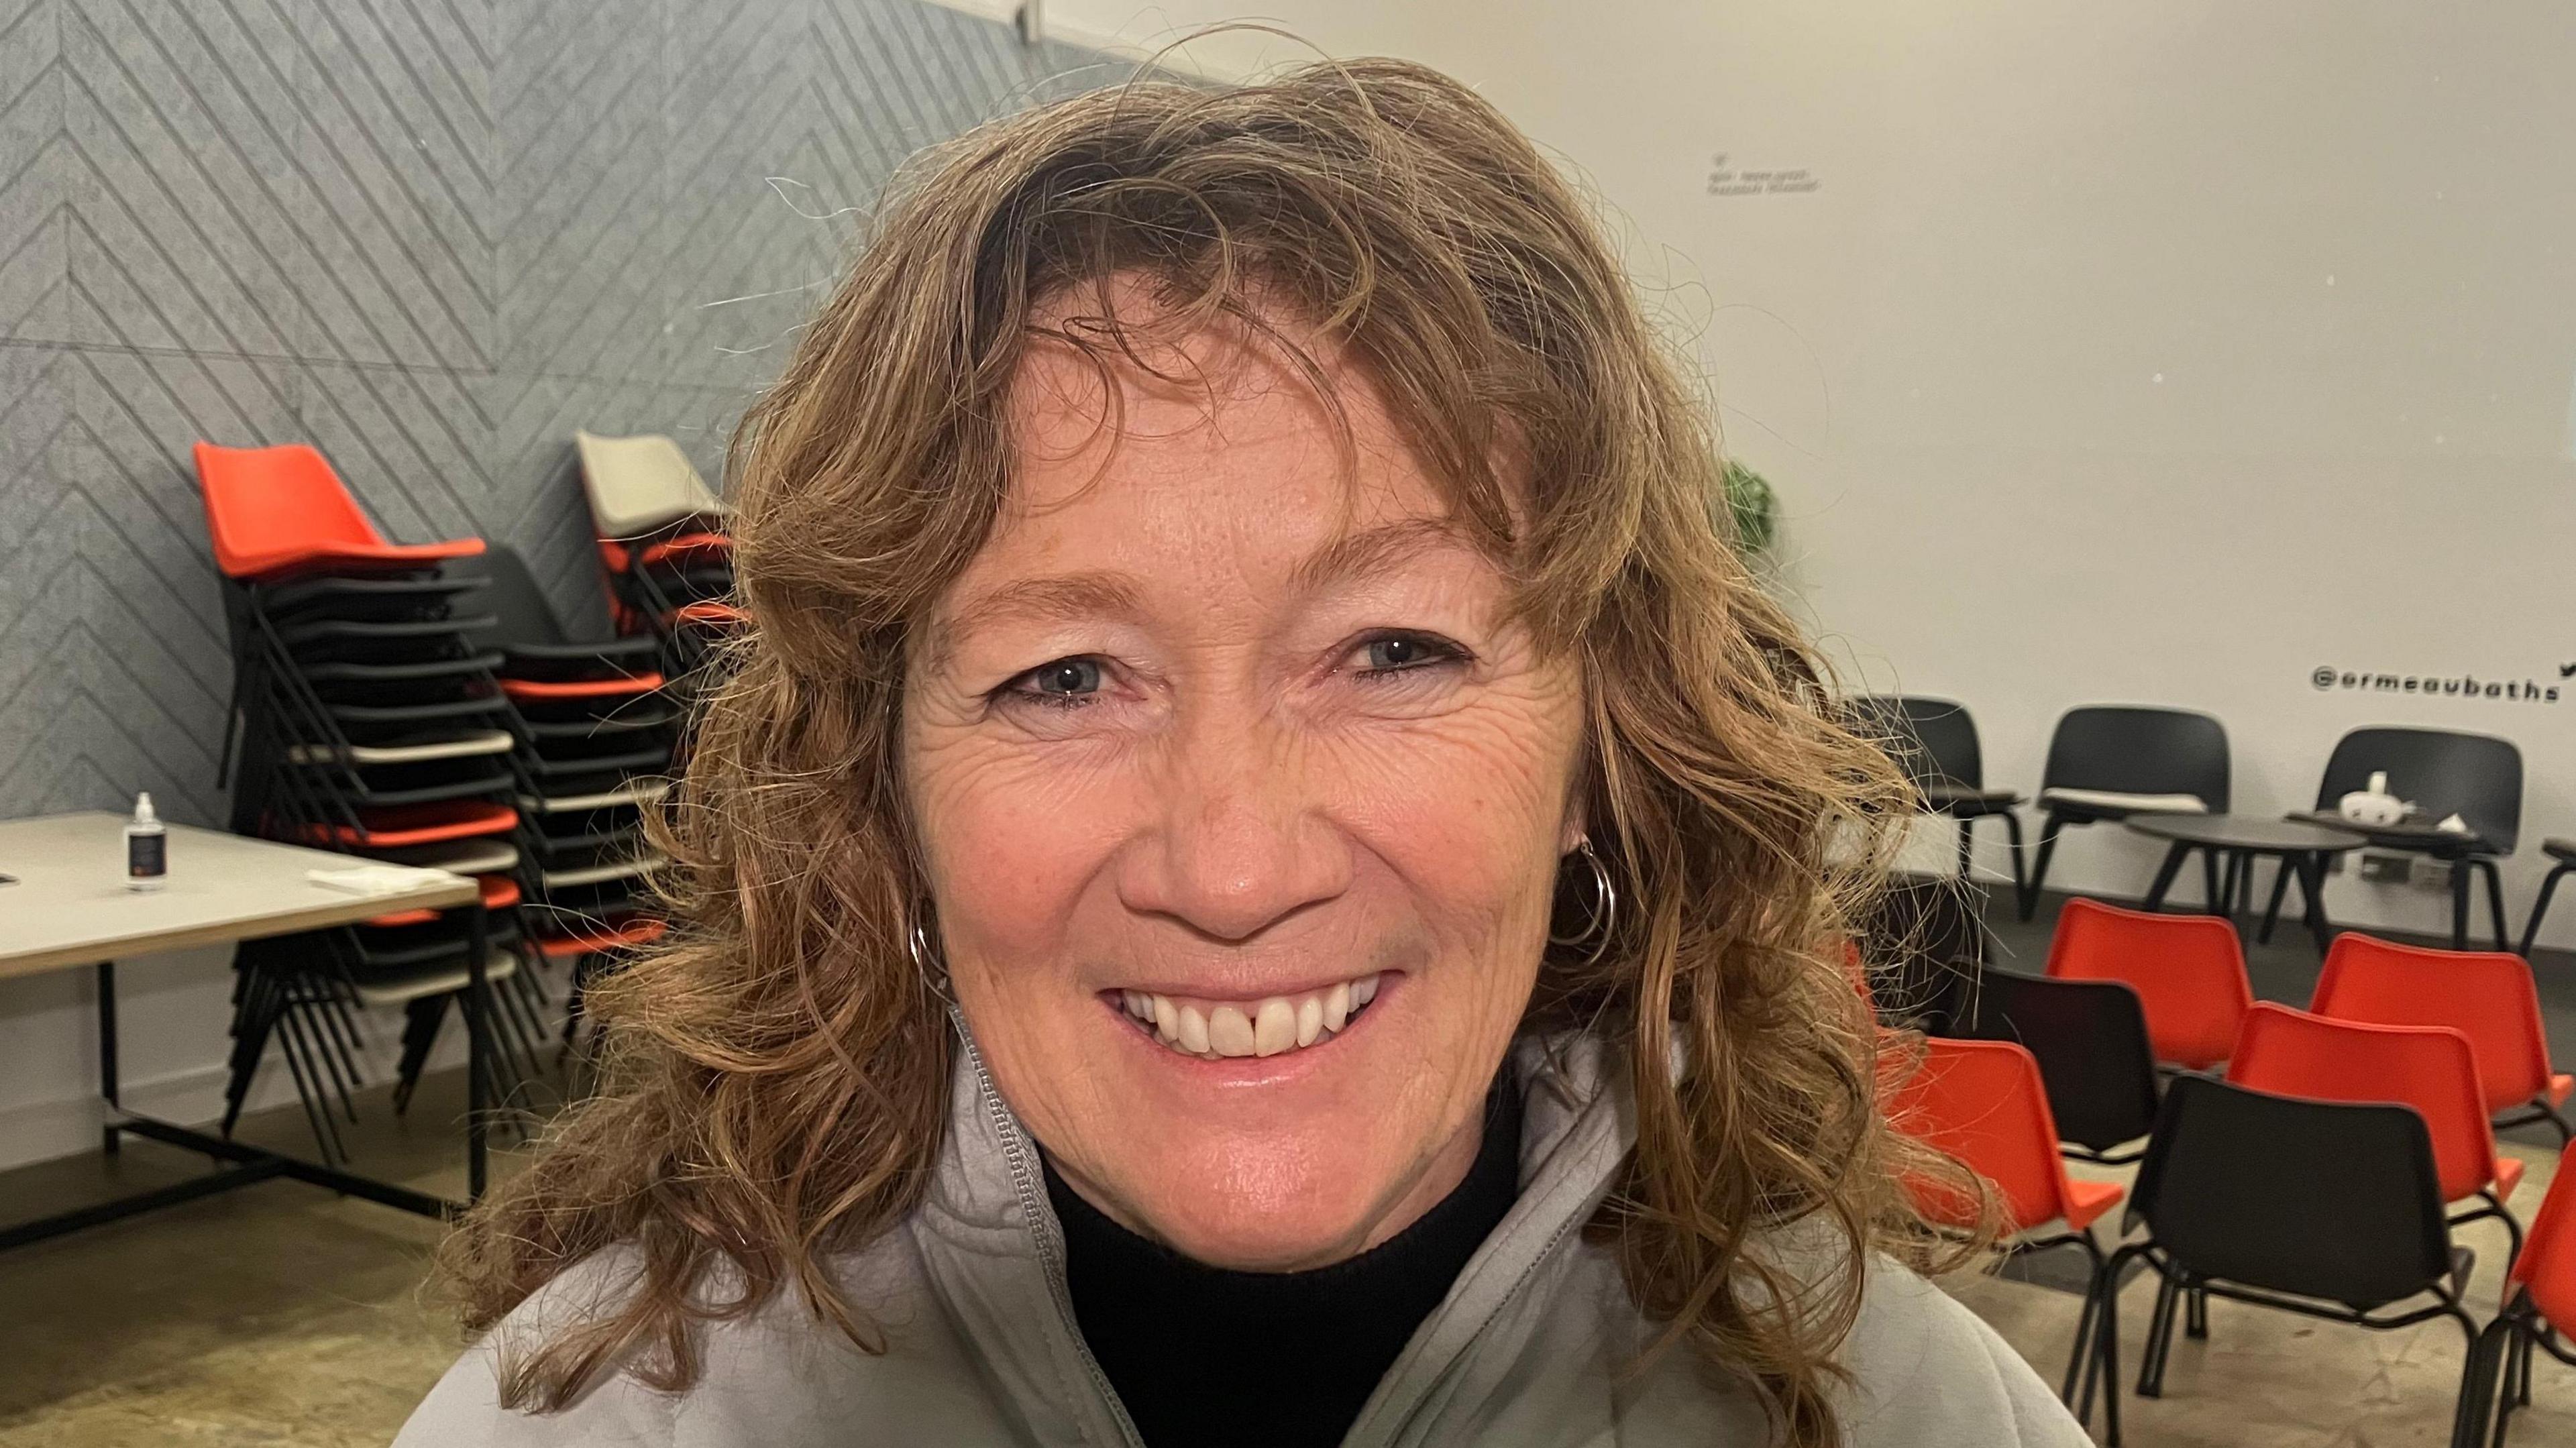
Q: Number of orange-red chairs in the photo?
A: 13